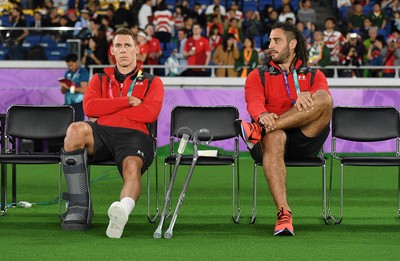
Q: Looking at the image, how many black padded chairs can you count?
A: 5